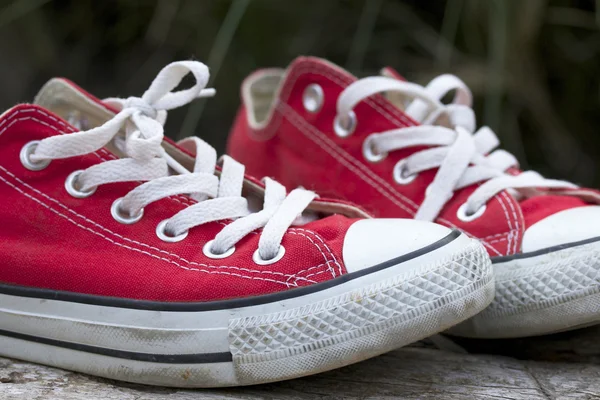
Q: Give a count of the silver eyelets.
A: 11